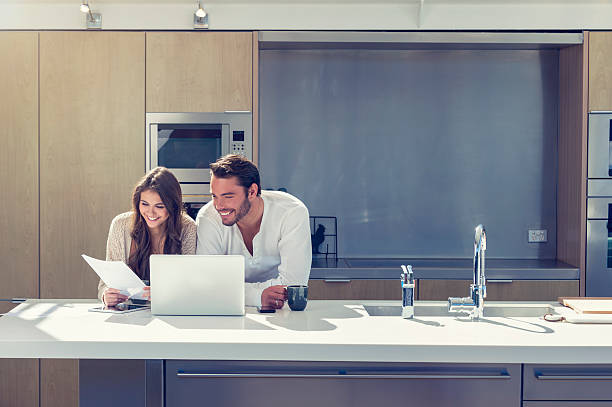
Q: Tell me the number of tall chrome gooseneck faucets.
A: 1